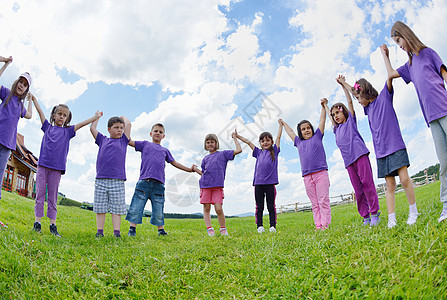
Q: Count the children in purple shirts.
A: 10